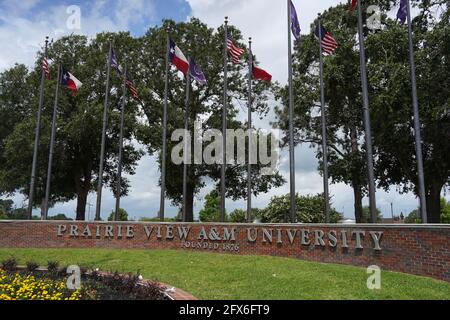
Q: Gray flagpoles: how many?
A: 12